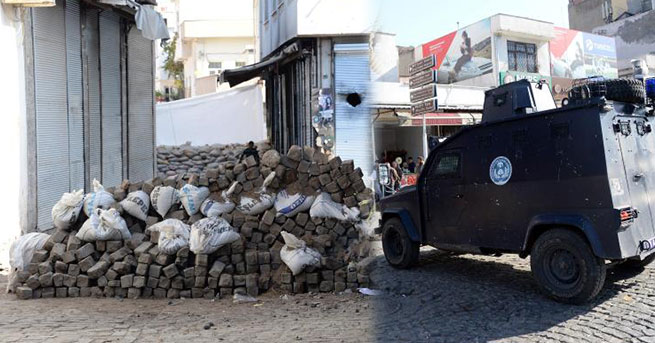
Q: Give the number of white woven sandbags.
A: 14